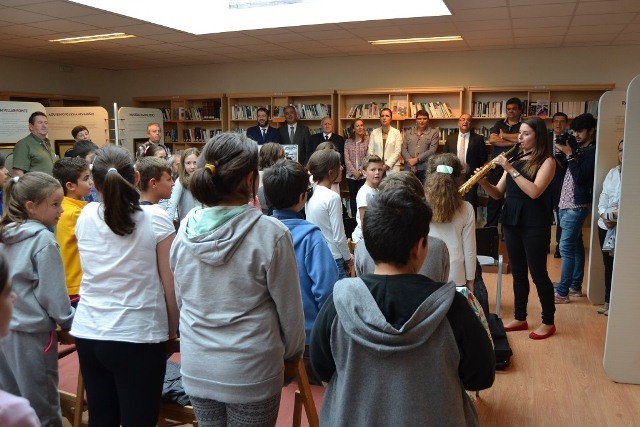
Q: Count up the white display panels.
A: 5